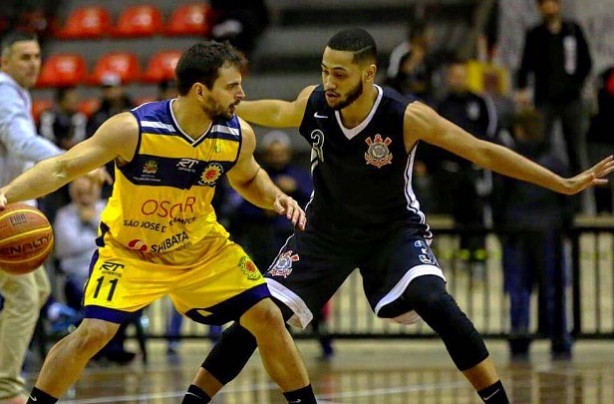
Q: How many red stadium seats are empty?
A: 6